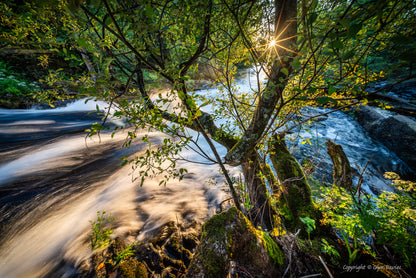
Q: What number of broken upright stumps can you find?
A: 2